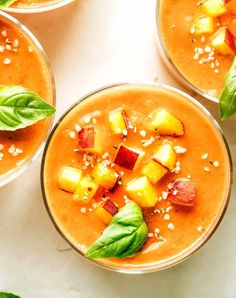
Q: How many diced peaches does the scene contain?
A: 15